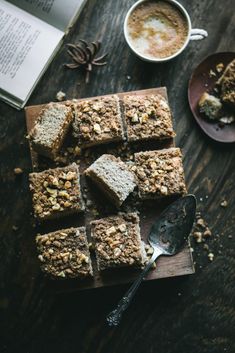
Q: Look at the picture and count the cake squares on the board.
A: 8